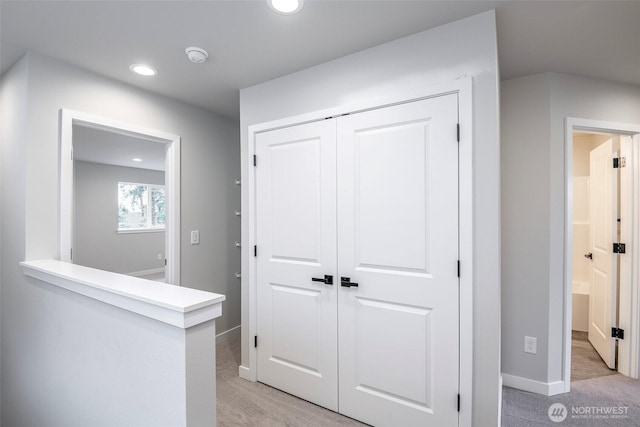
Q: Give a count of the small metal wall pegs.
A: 4